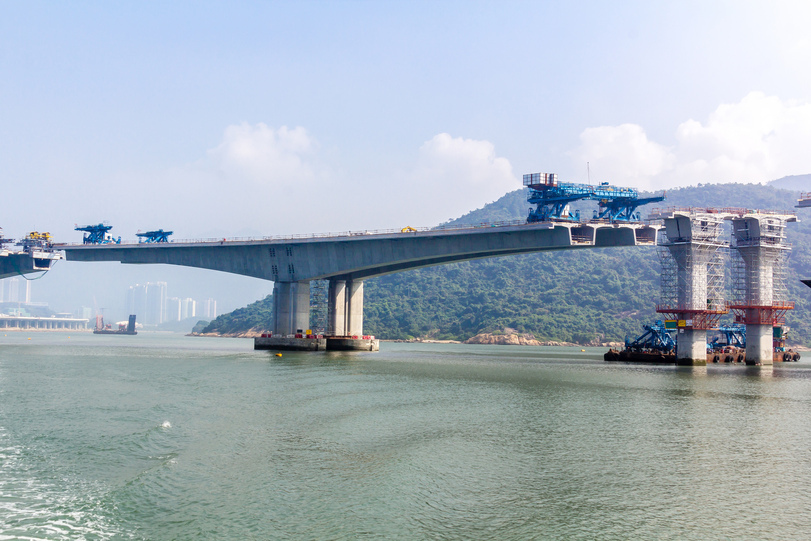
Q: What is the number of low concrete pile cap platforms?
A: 2